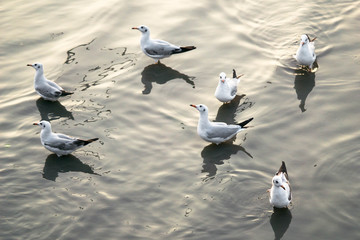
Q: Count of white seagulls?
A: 7